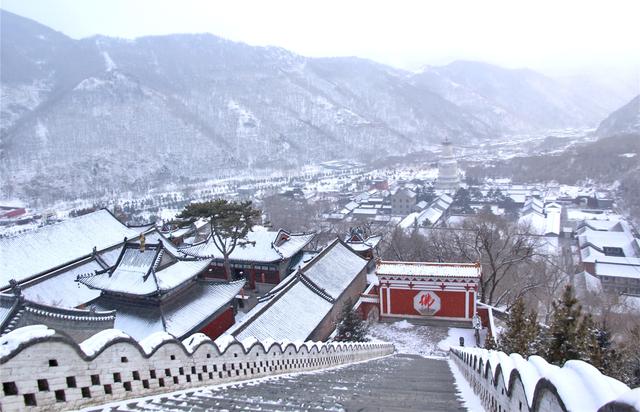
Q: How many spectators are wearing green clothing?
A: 0